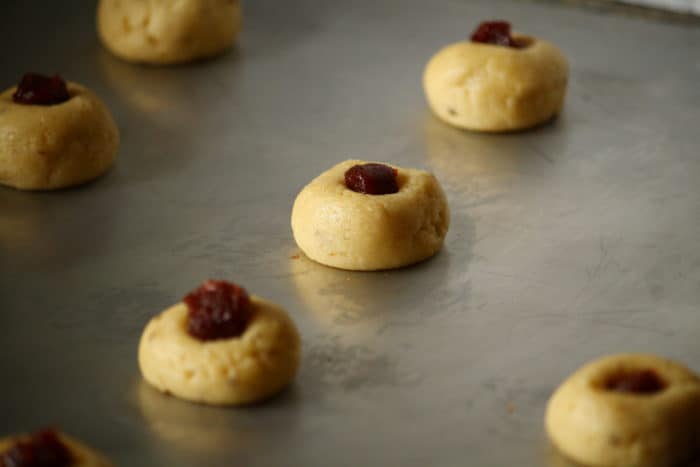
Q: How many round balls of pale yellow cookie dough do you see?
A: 7